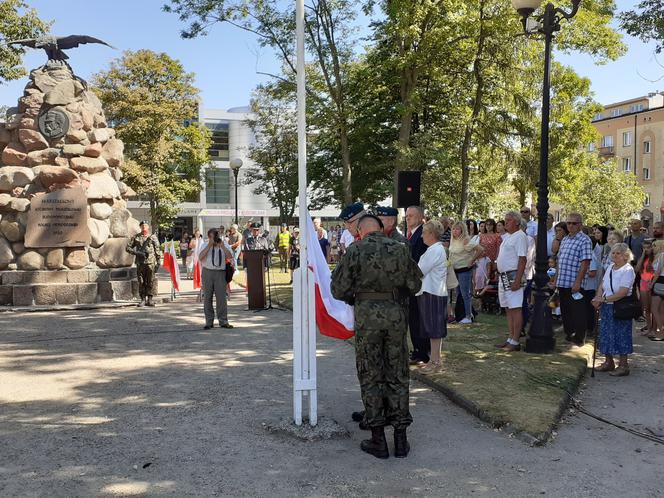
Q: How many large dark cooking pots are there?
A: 0